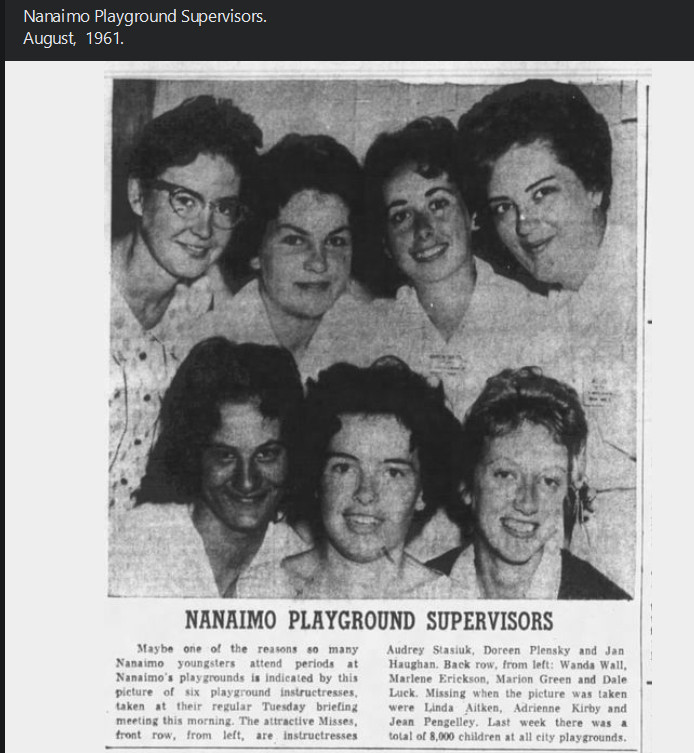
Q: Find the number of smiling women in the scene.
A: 7